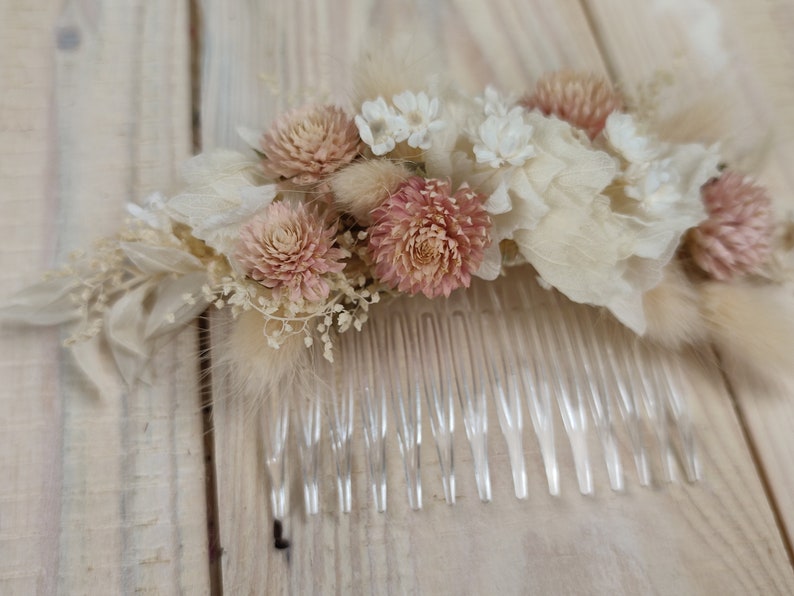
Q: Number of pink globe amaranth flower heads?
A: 5